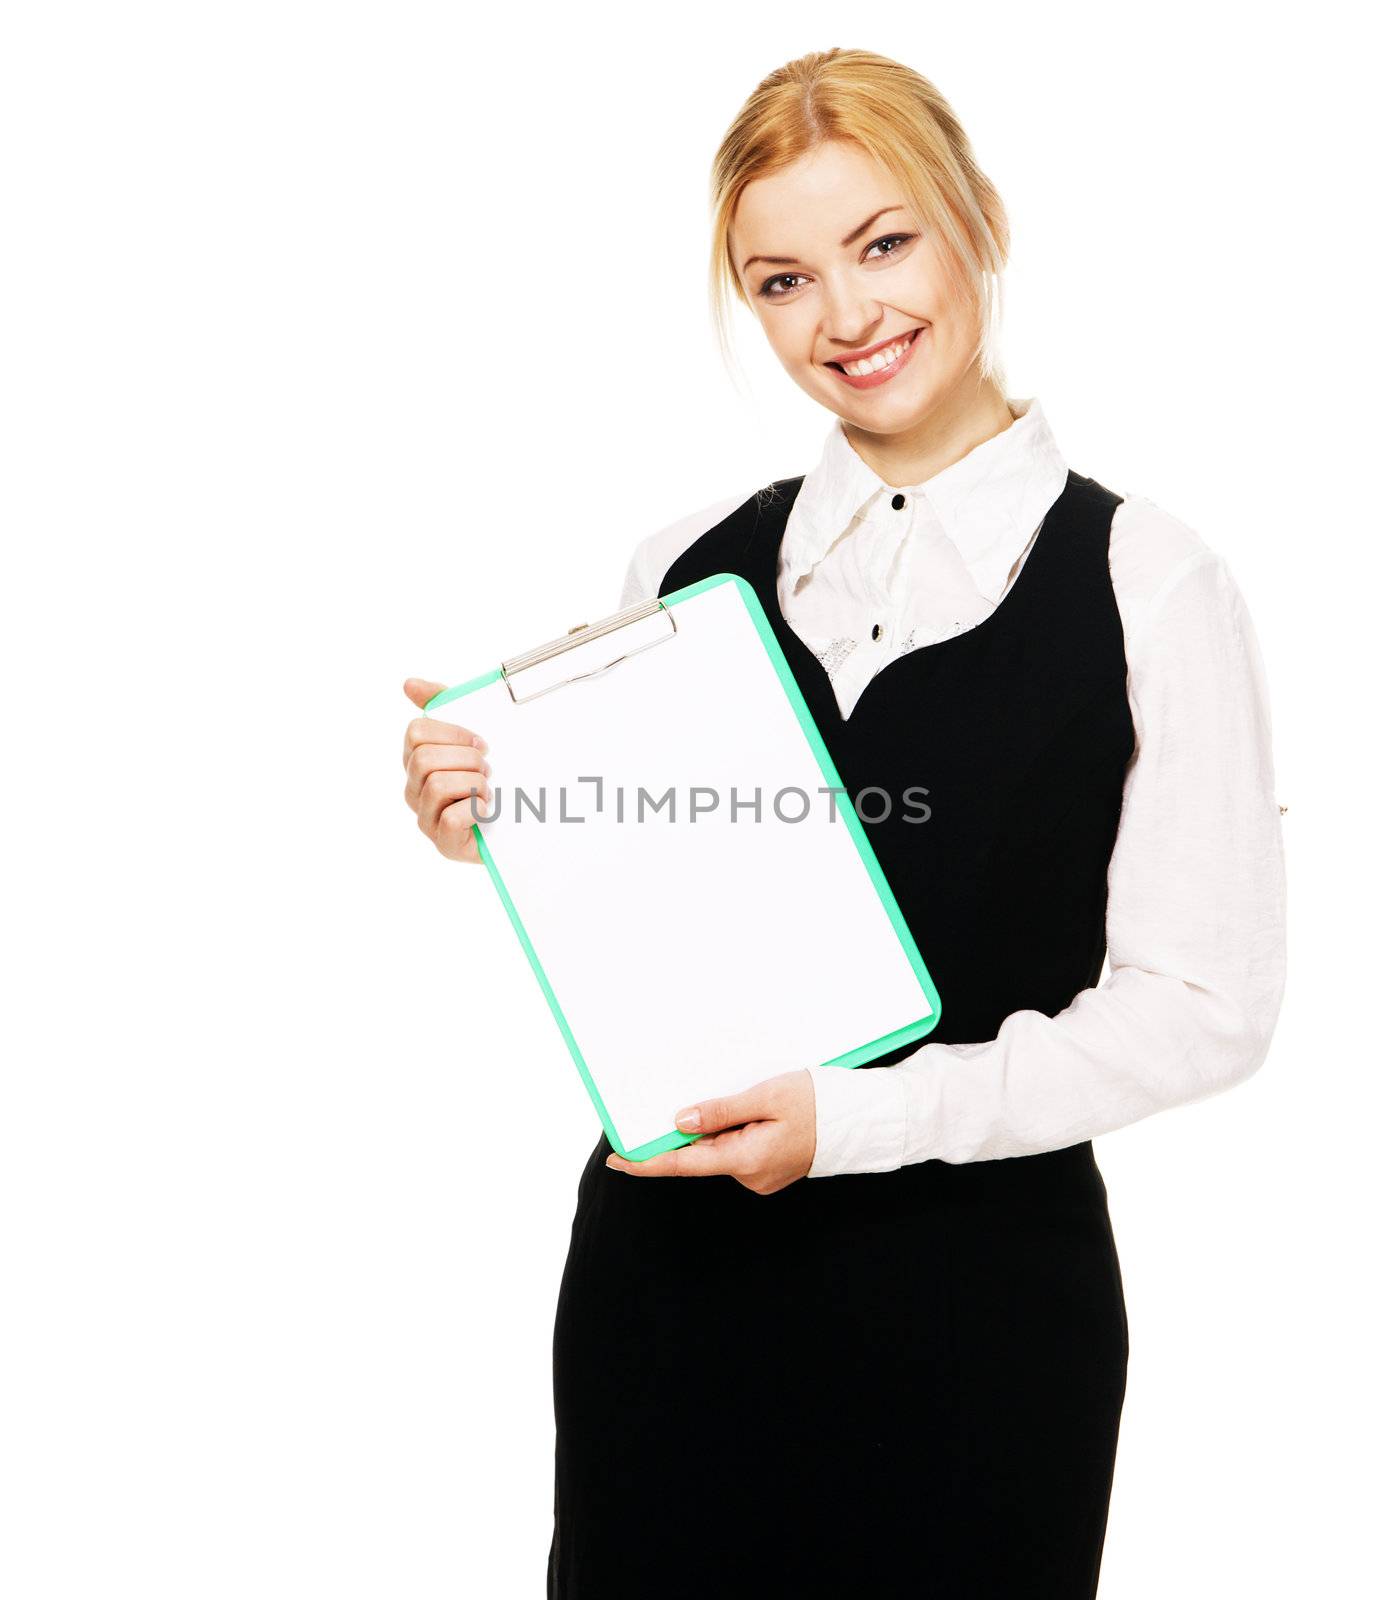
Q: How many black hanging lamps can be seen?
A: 0